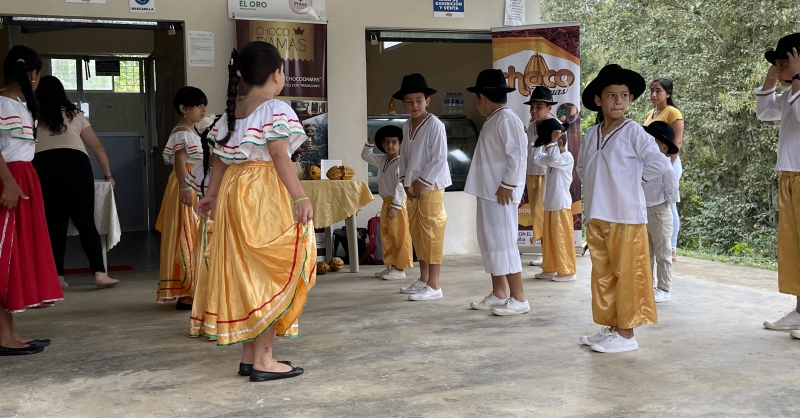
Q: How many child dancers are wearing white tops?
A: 12